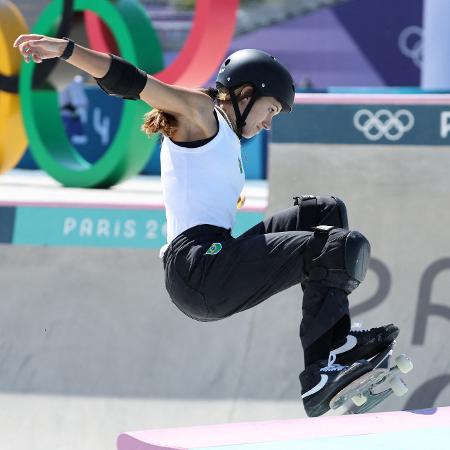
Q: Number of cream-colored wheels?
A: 3